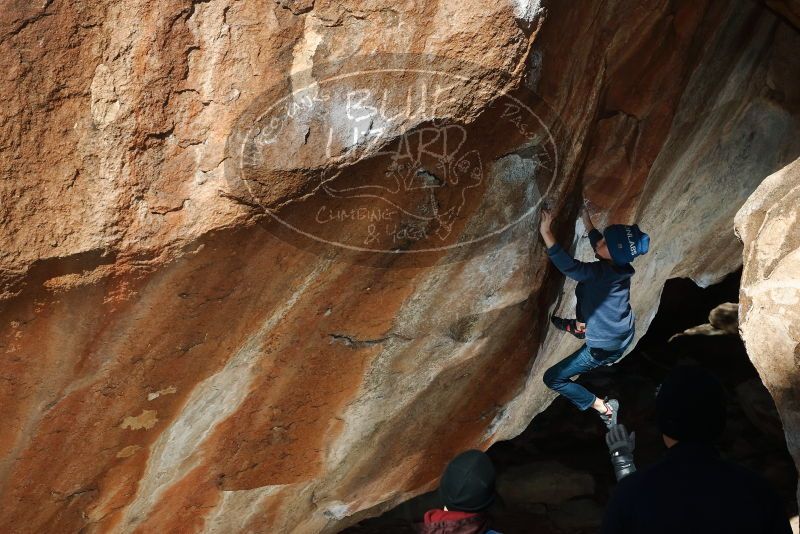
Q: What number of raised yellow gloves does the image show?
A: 0